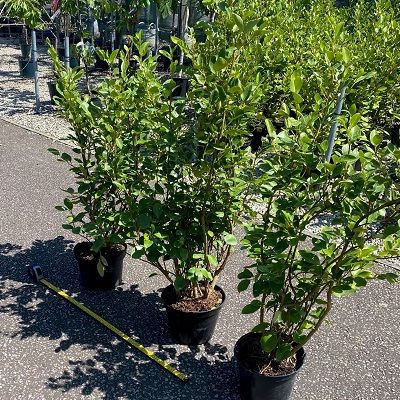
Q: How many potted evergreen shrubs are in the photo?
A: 3